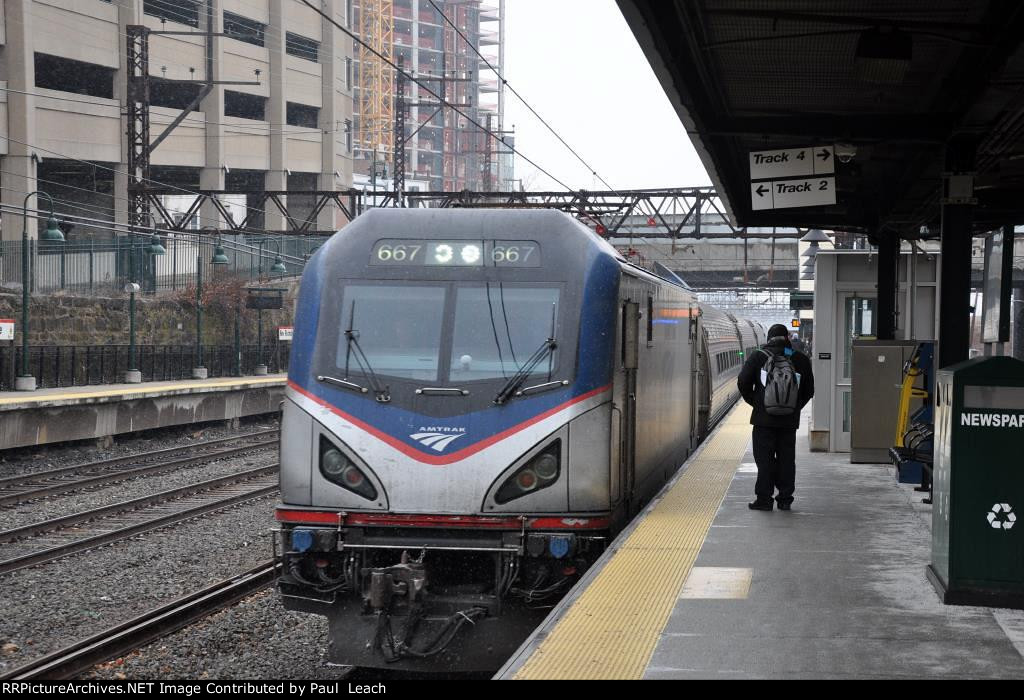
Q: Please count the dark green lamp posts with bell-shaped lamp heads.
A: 4